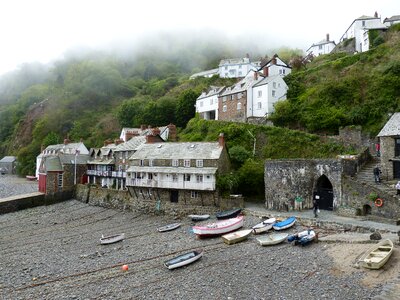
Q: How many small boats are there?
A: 12